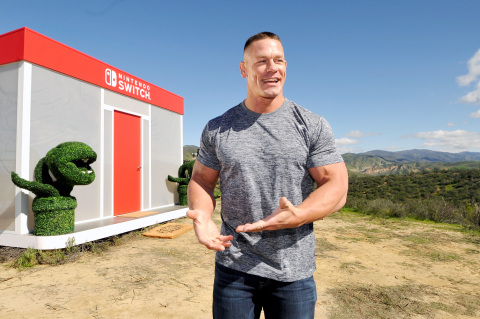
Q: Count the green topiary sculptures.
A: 2